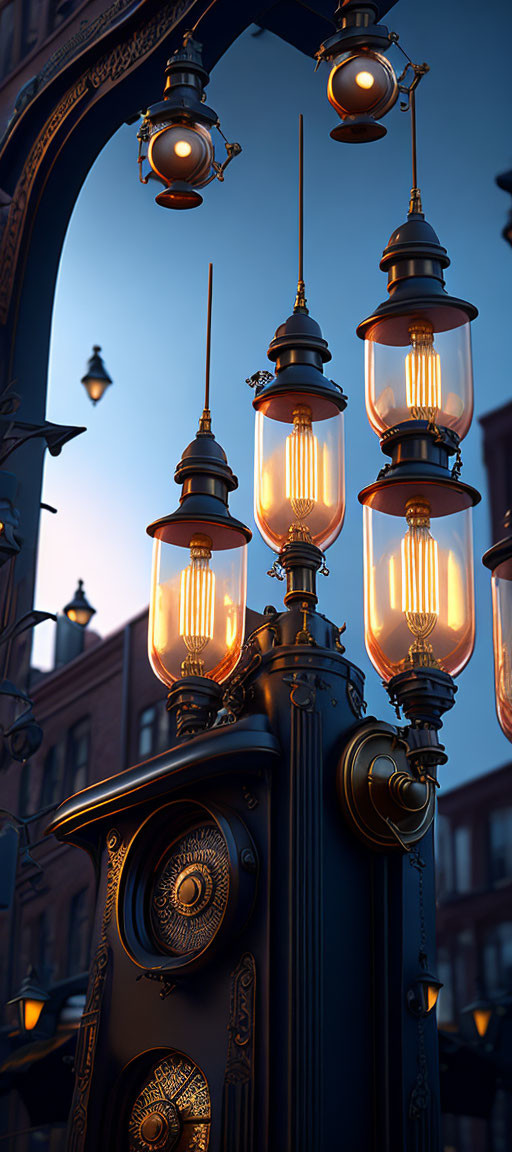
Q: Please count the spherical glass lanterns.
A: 2